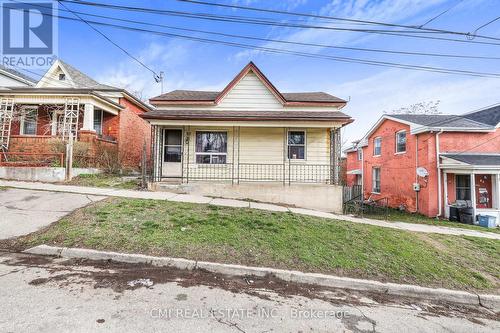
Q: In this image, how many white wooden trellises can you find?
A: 2